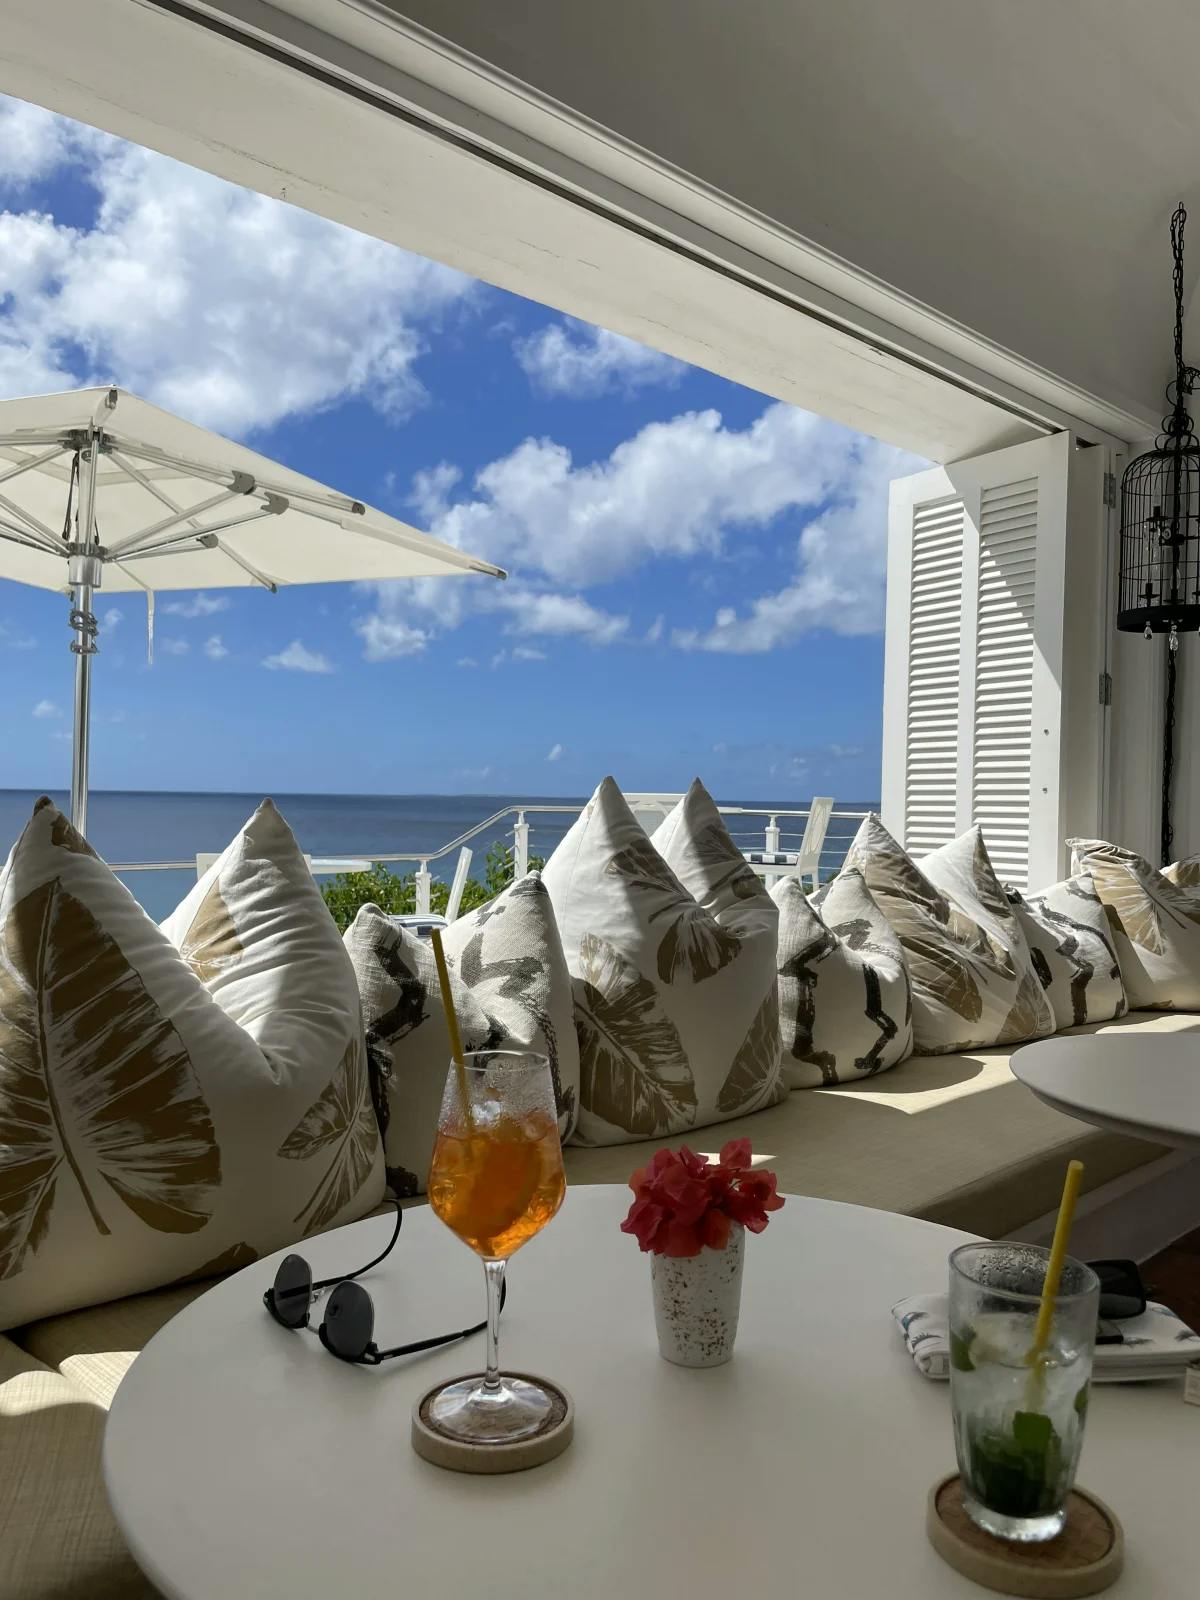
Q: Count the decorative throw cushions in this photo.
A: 7